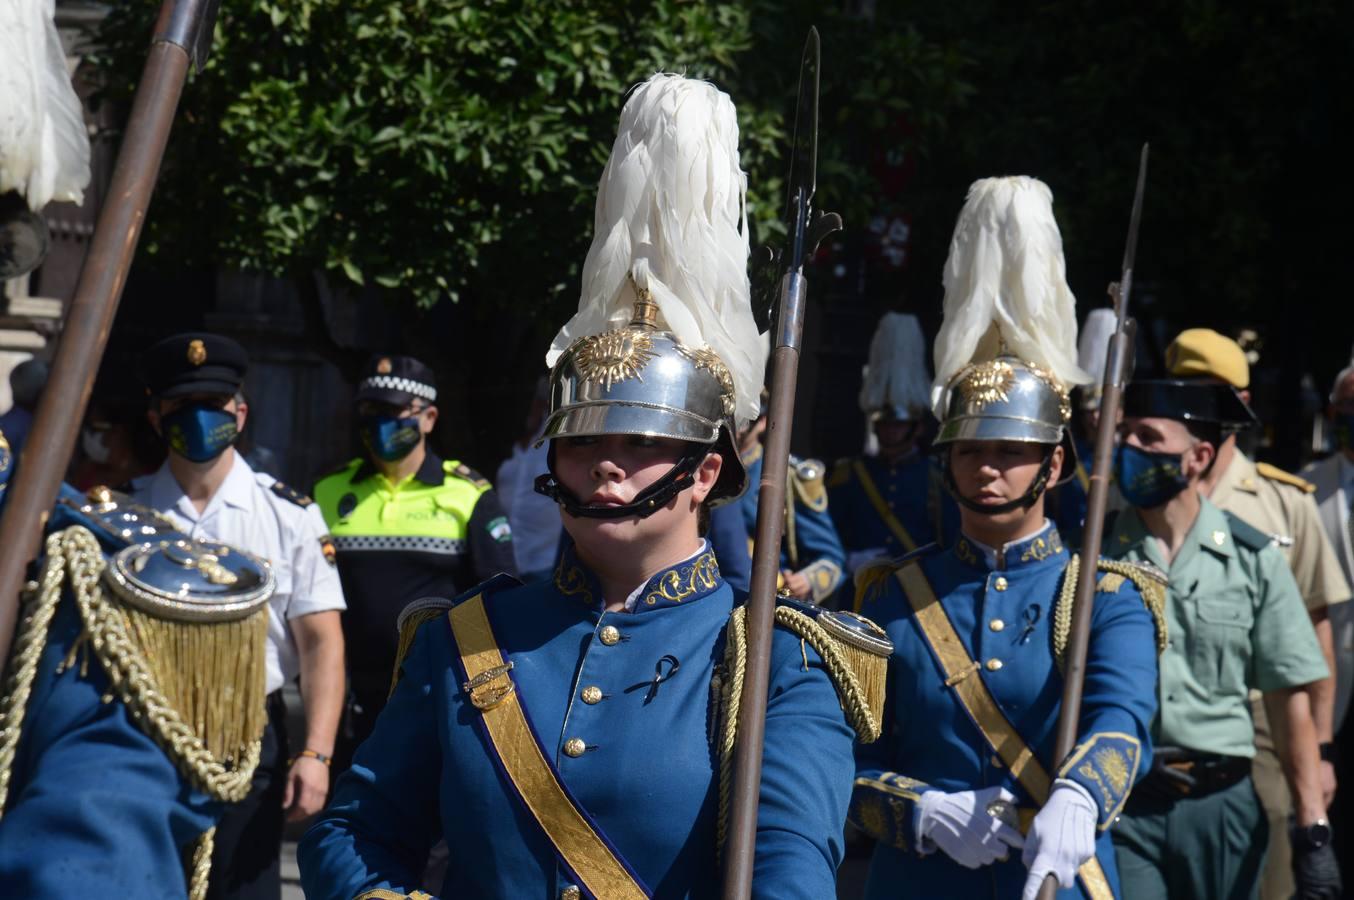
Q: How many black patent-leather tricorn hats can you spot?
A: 1